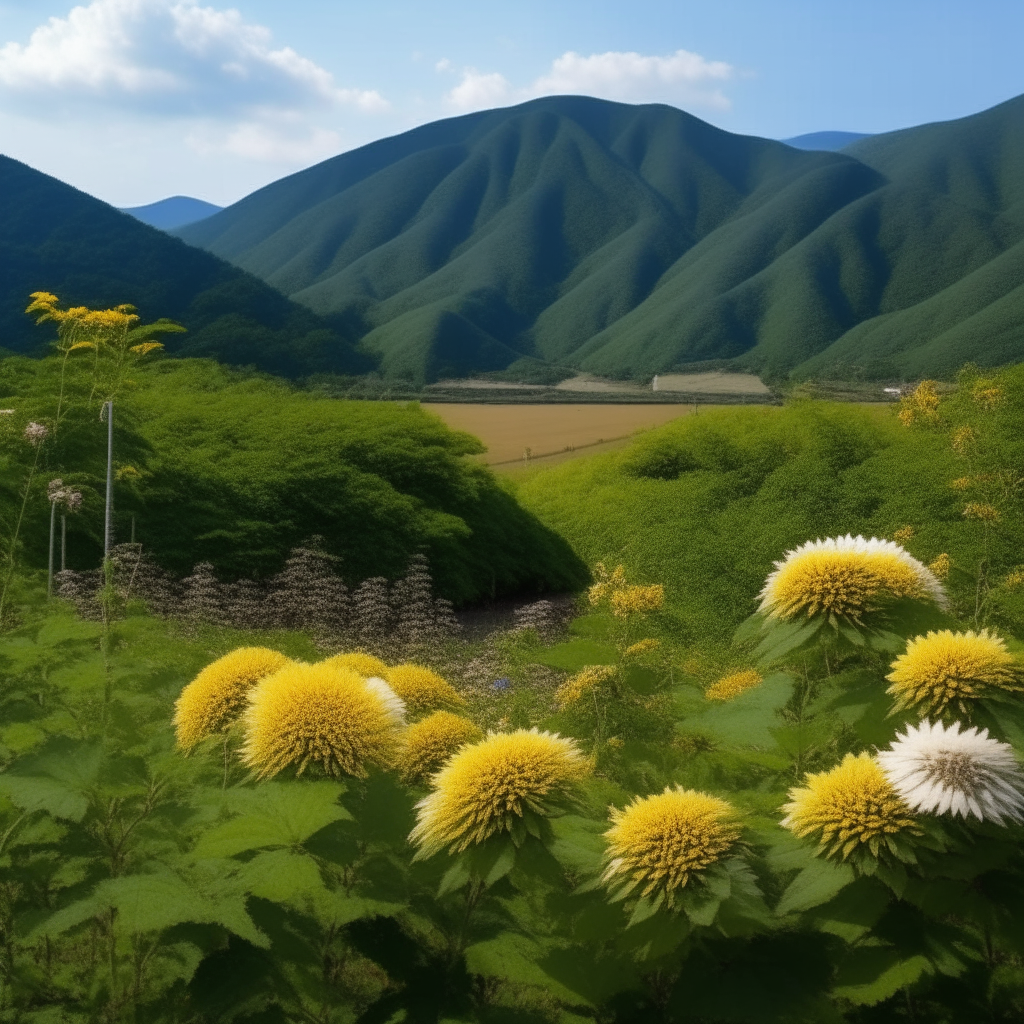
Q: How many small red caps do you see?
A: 0